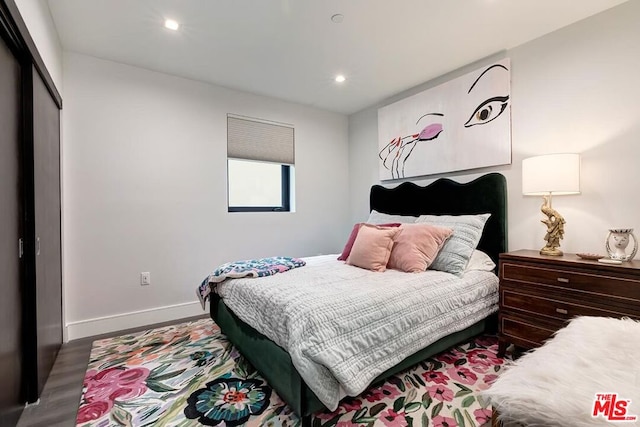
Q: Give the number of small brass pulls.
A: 2